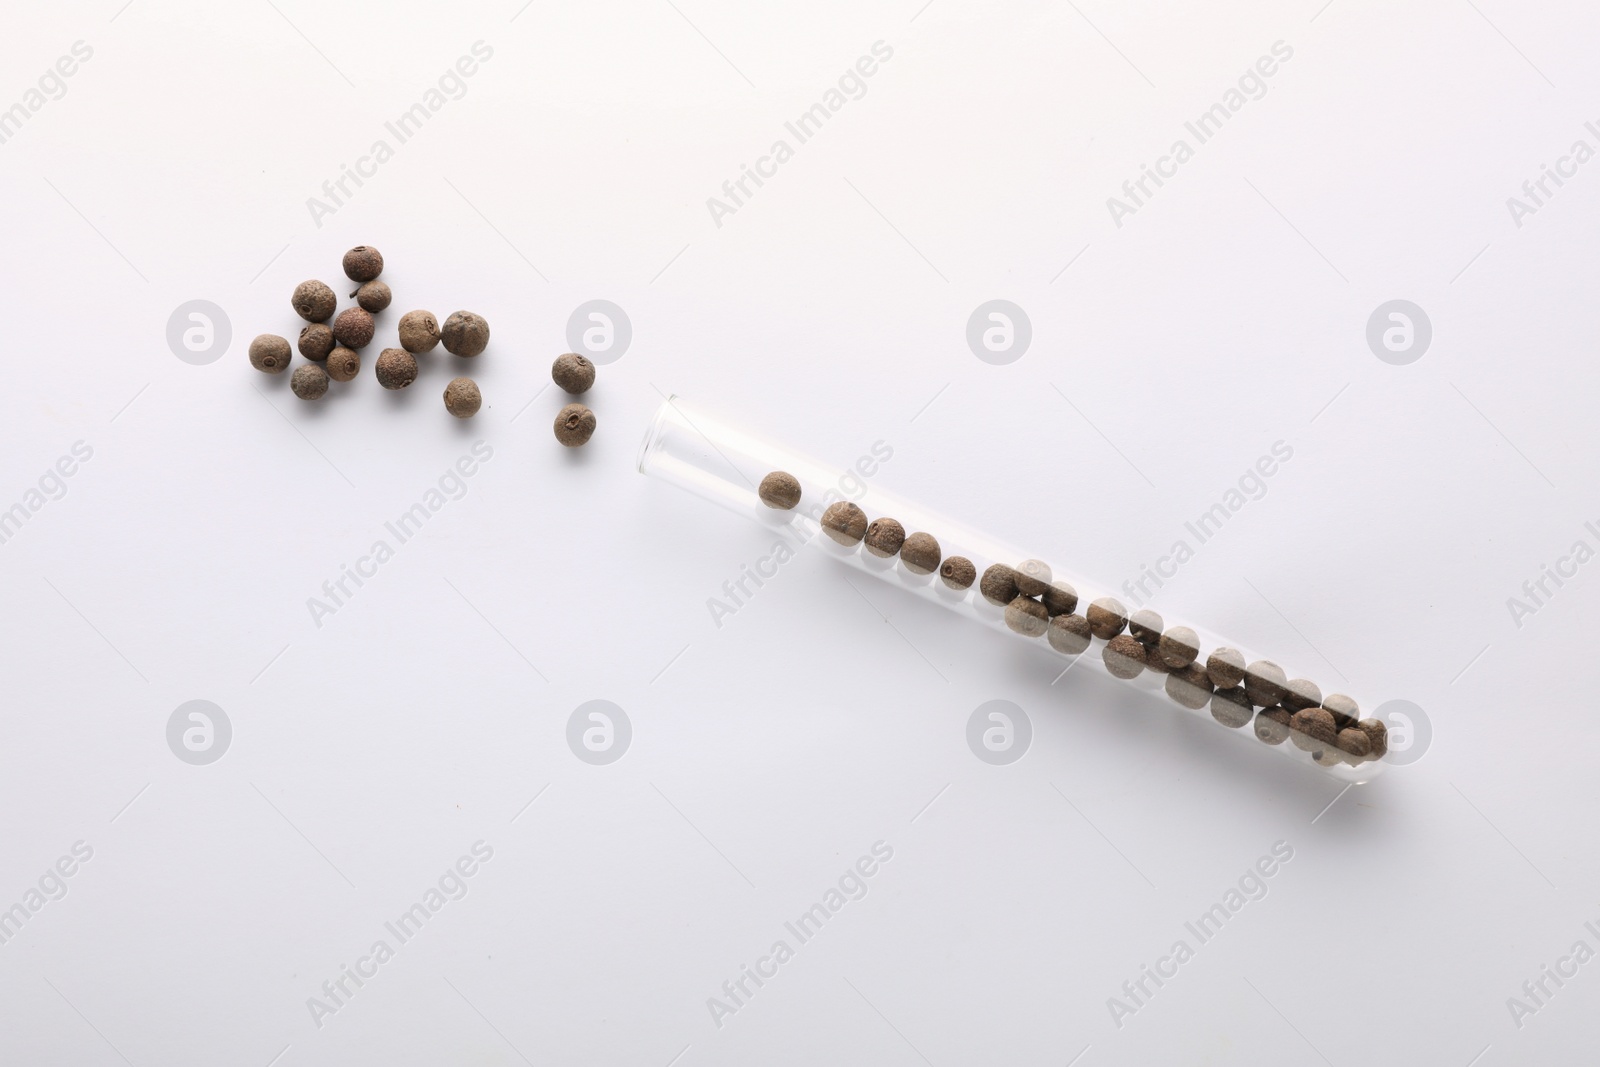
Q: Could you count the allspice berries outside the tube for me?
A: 14